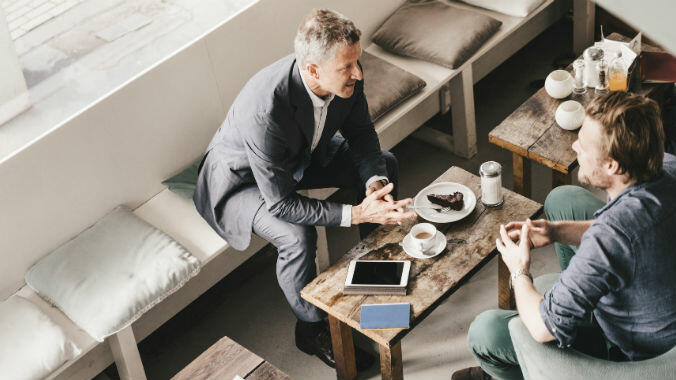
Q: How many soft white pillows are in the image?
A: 3